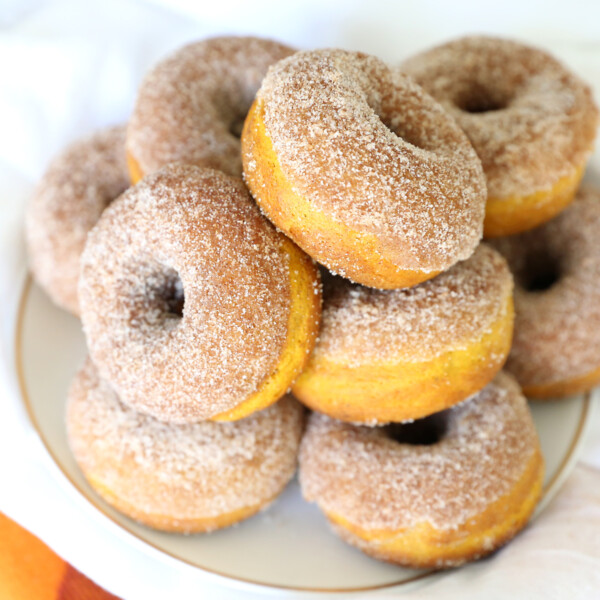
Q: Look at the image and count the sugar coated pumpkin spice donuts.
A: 9